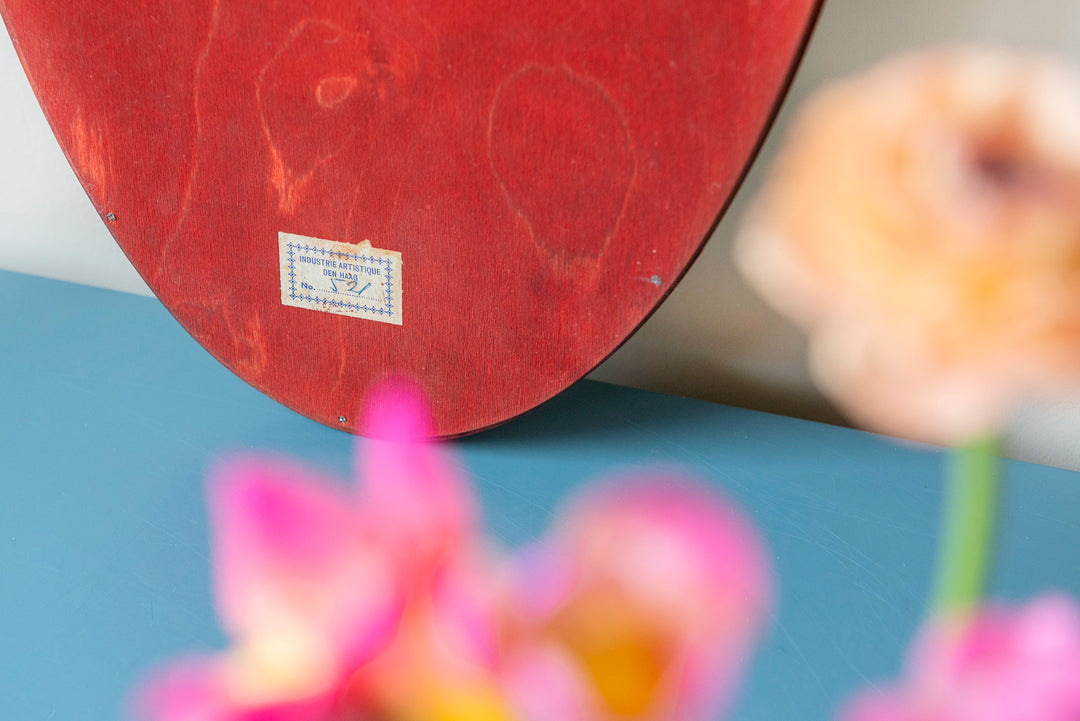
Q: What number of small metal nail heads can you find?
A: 3